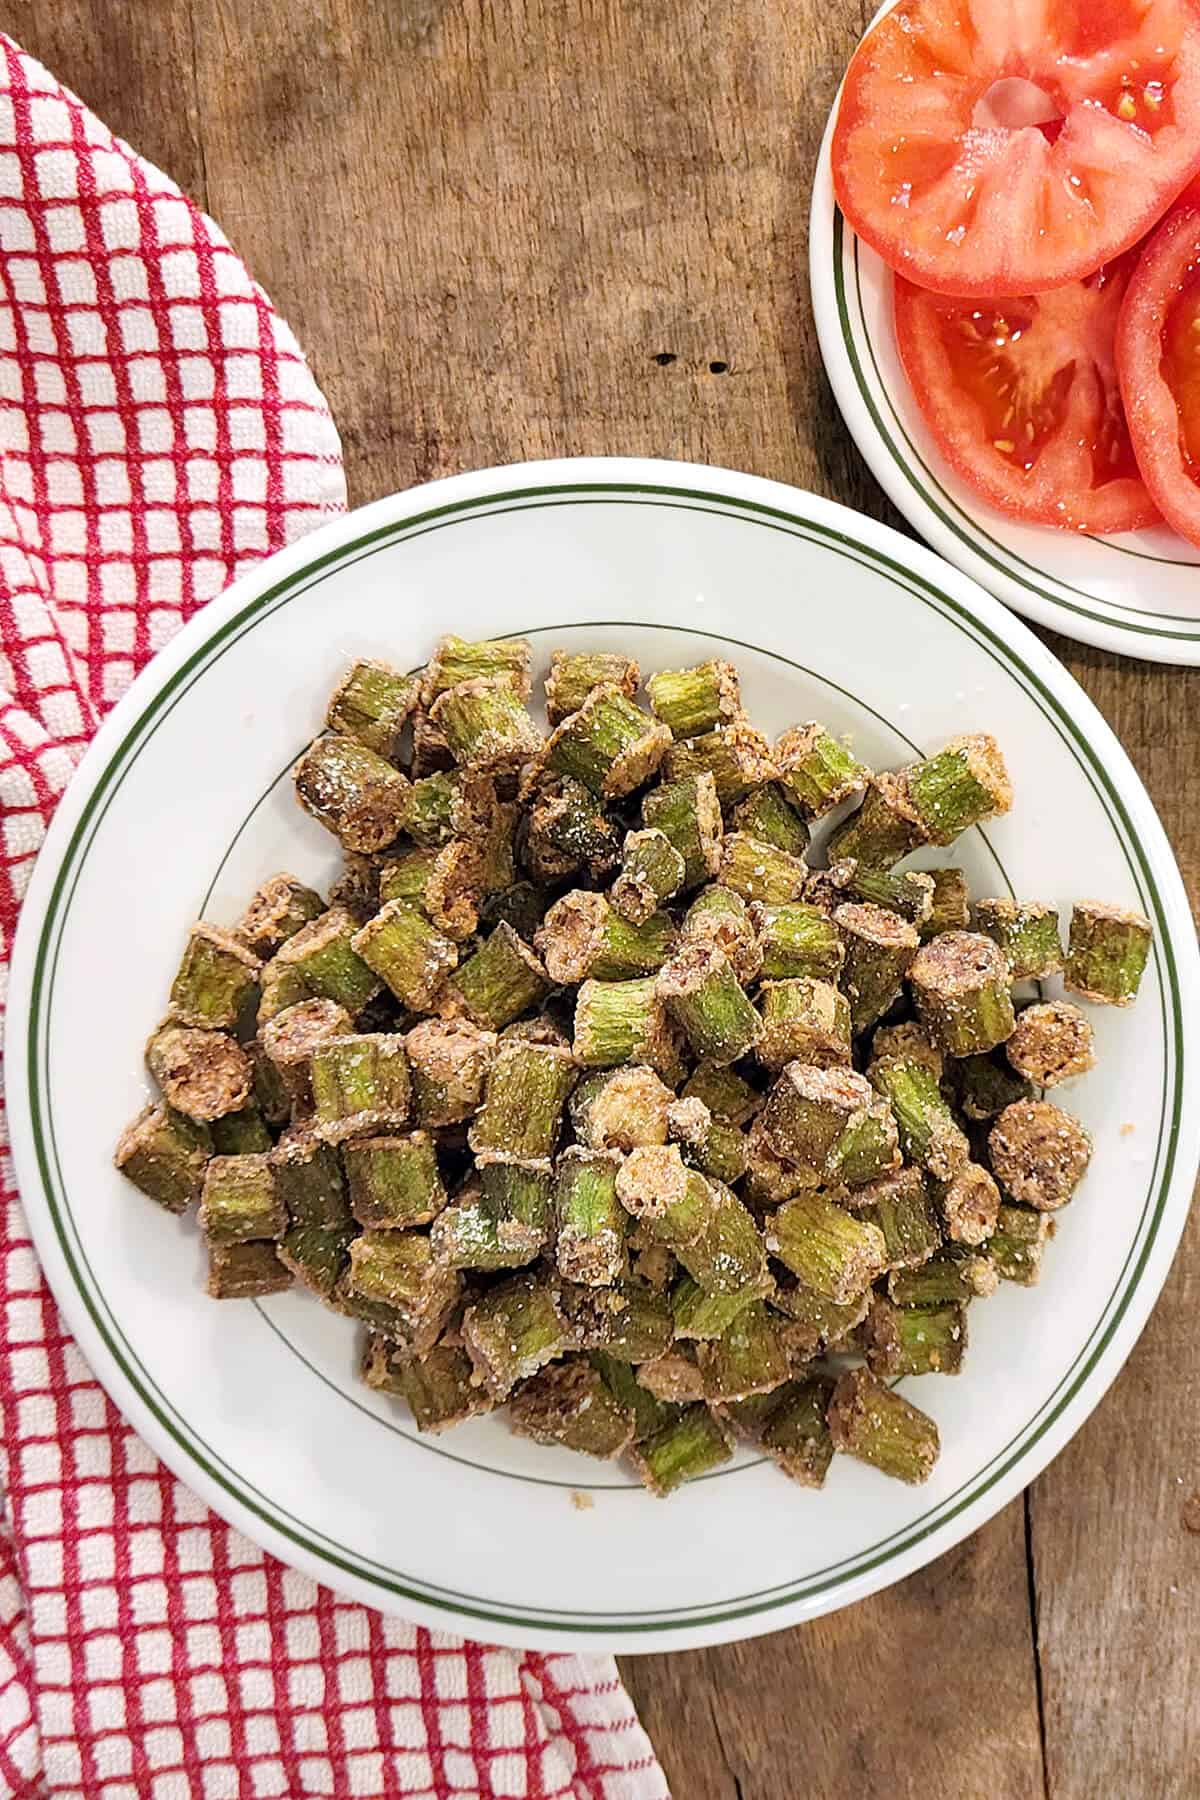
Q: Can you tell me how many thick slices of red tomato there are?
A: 3